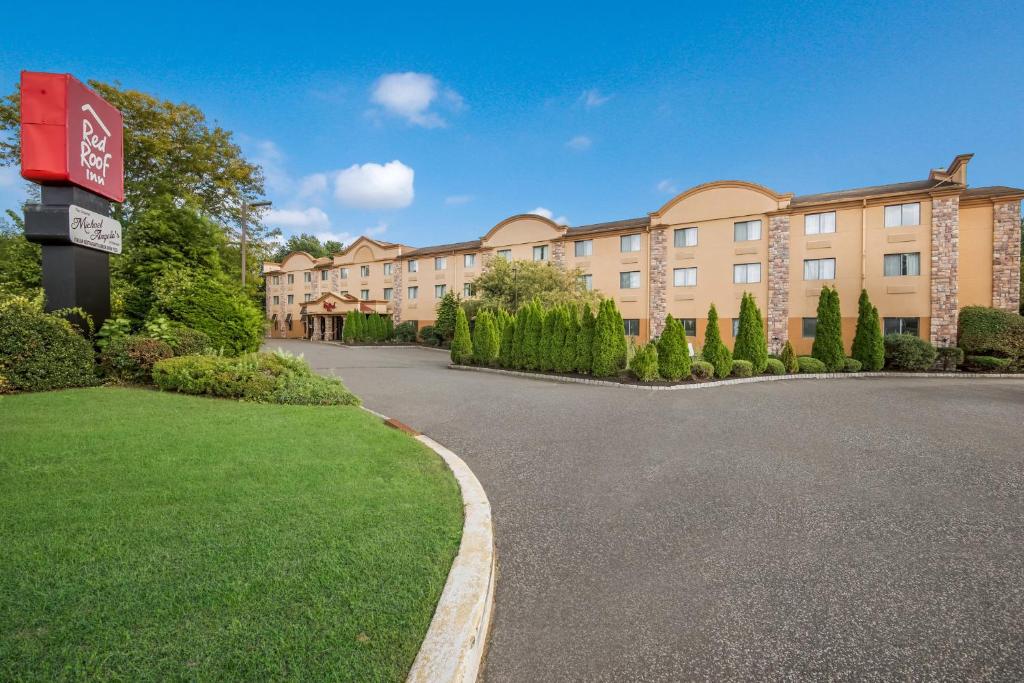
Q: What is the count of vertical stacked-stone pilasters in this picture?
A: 11